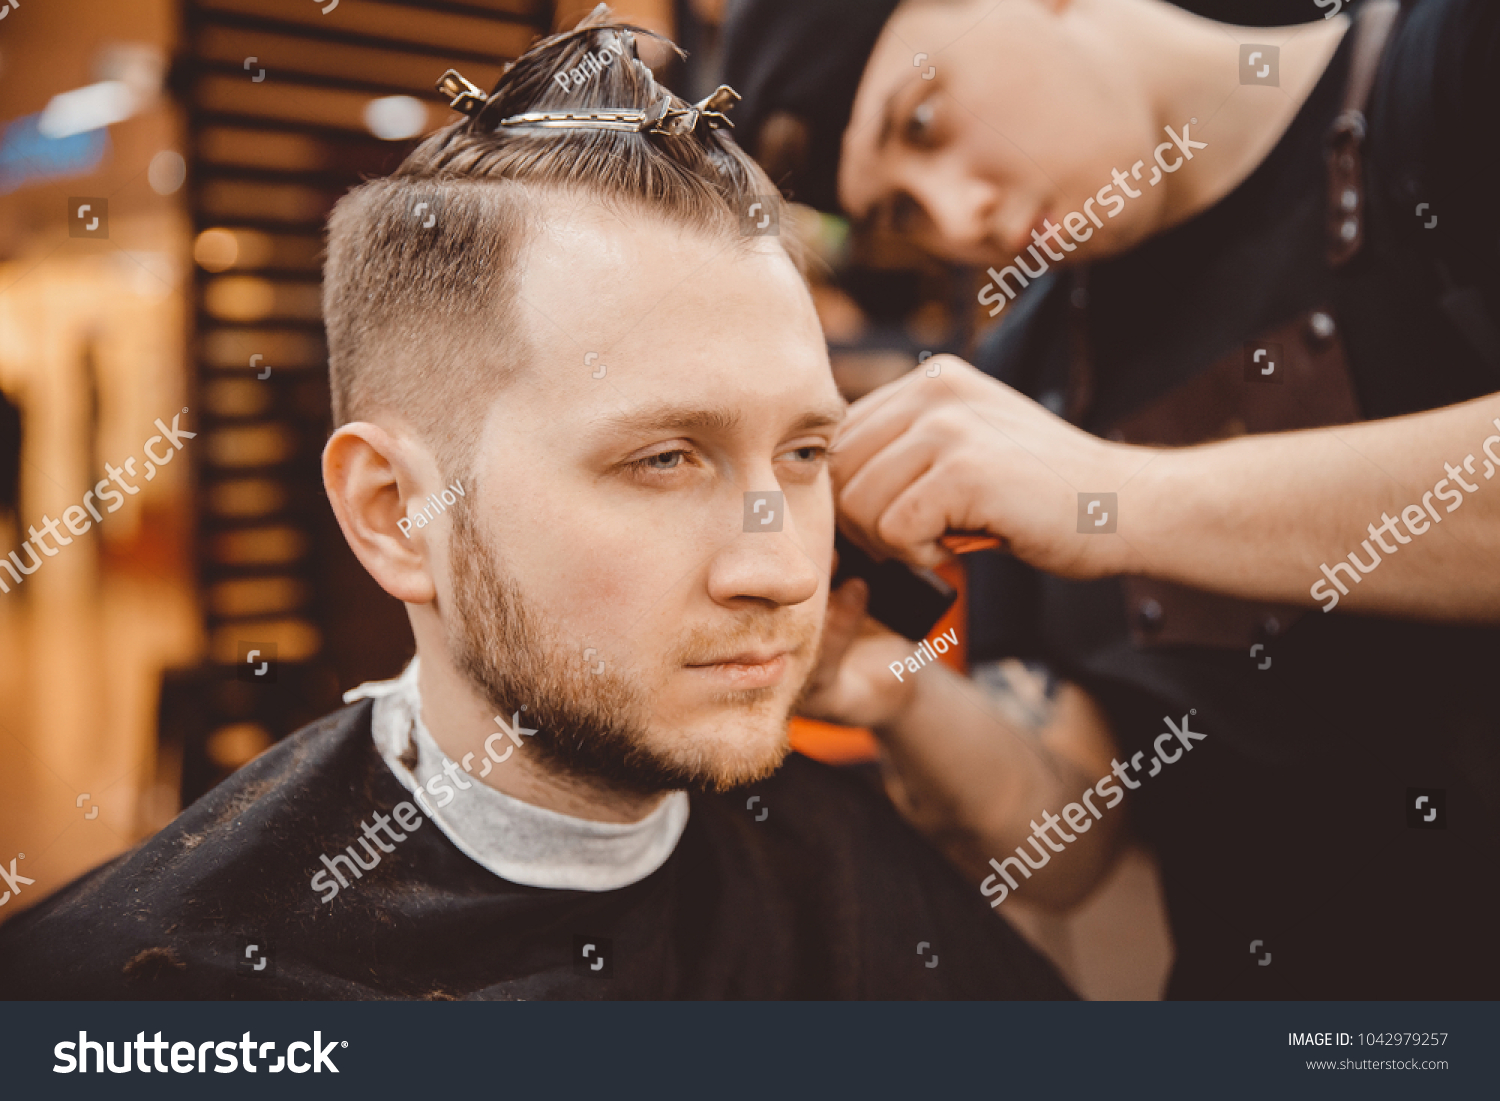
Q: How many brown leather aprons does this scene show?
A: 1